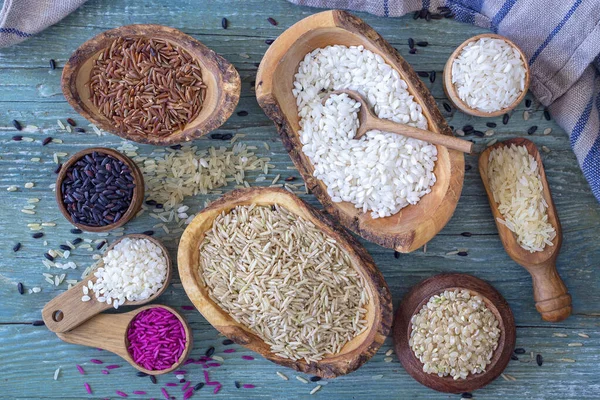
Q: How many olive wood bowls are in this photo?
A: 3